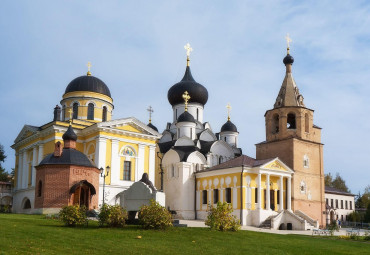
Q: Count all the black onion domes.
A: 6